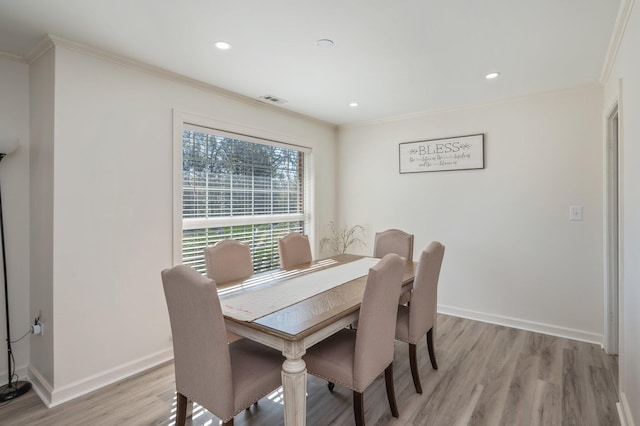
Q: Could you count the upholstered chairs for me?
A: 6